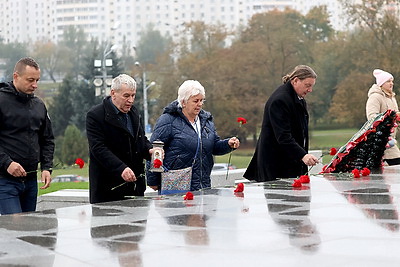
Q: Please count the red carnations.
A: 10